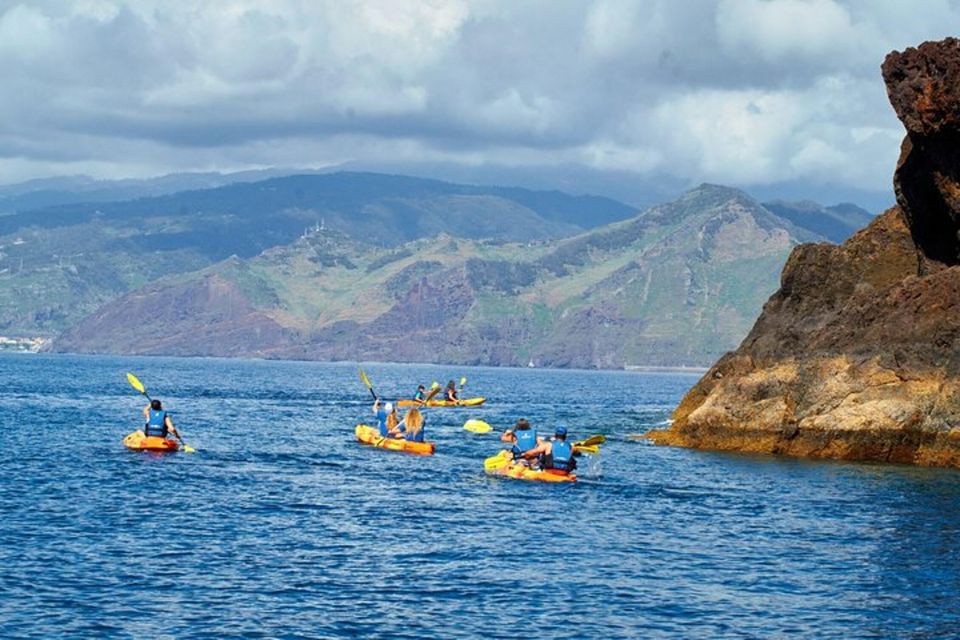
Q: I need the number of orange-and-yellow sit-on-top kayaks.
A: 4